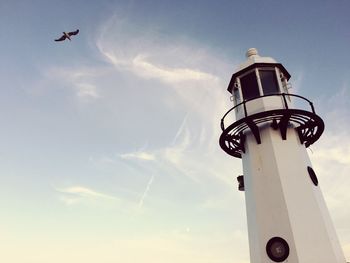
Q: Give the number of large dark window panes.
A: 2